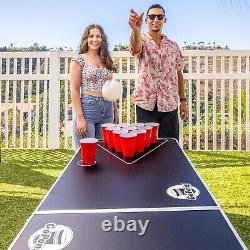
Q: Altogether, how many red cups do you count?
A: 11